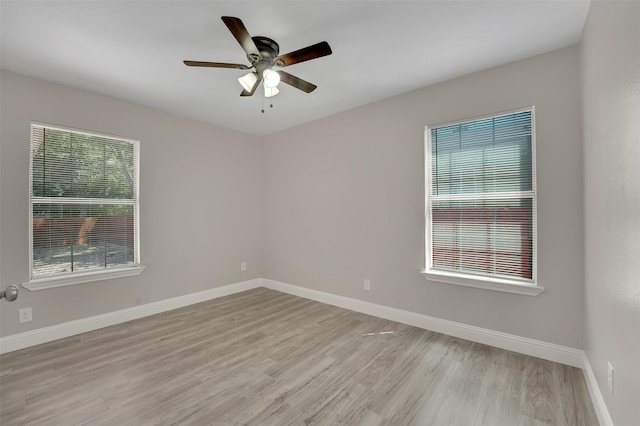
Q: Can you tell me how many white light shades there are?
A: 3